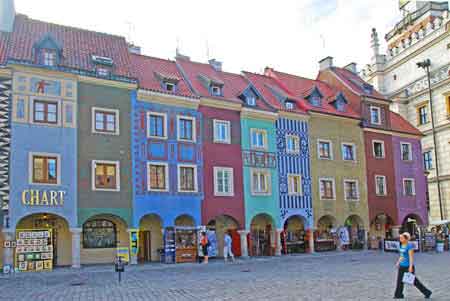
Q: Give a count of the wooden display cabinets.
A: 1